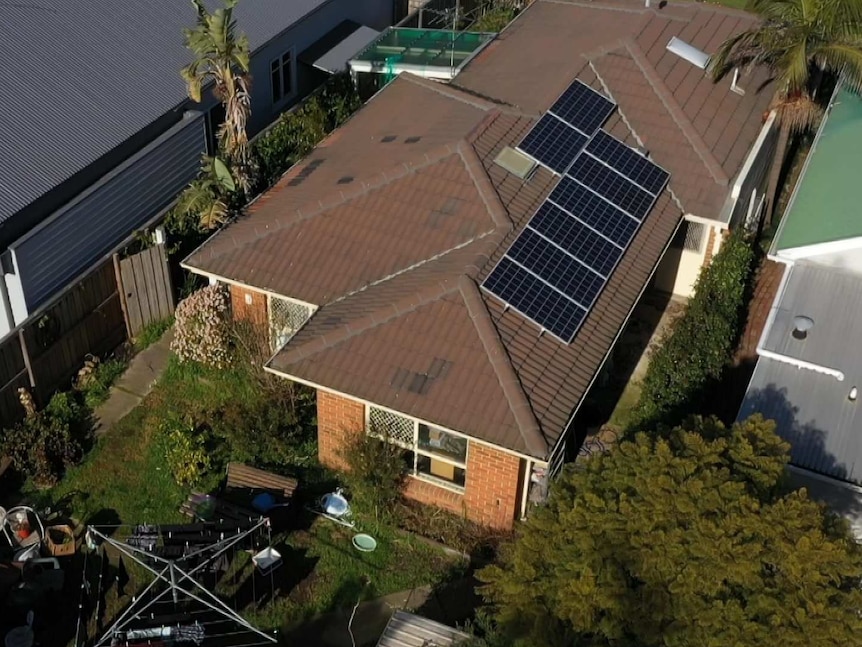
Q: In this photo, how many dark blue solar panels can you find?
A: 8